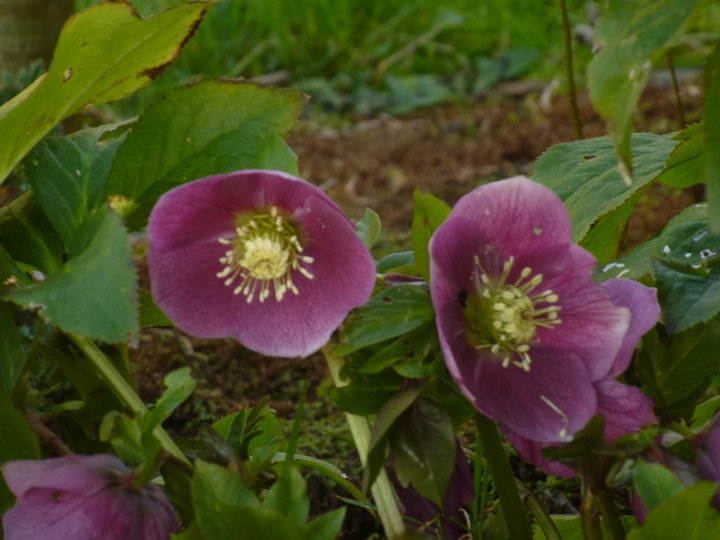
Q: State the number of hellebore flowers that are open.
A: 2